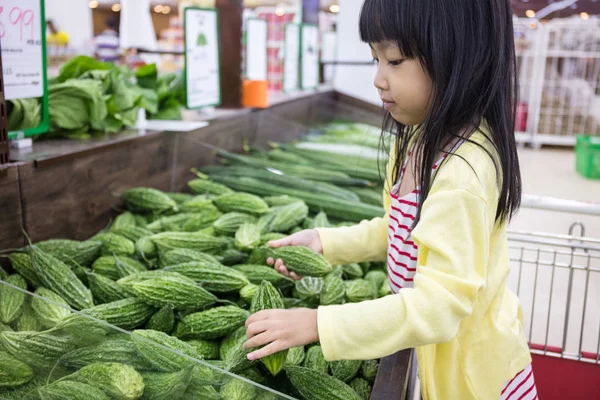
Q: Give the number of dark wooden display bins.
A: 1